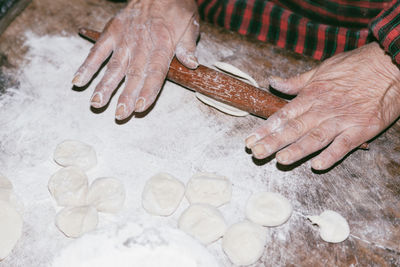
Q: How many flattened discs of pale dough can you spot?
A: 13